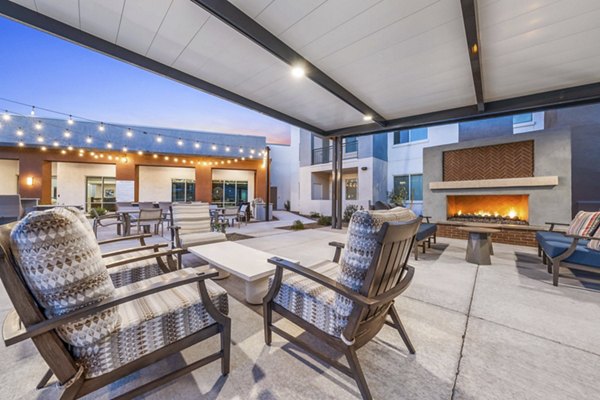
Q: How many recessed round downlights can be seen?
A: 2